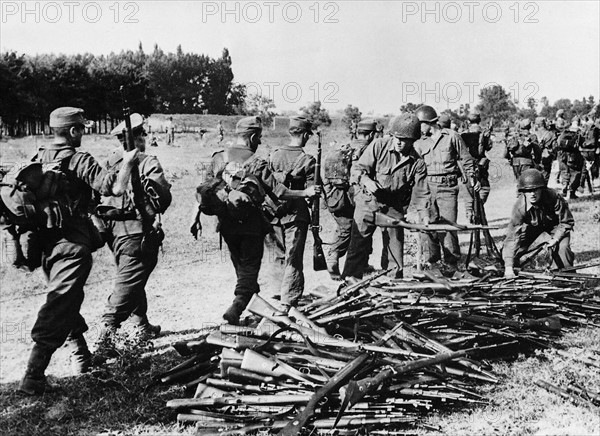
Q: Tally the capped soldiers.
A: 5